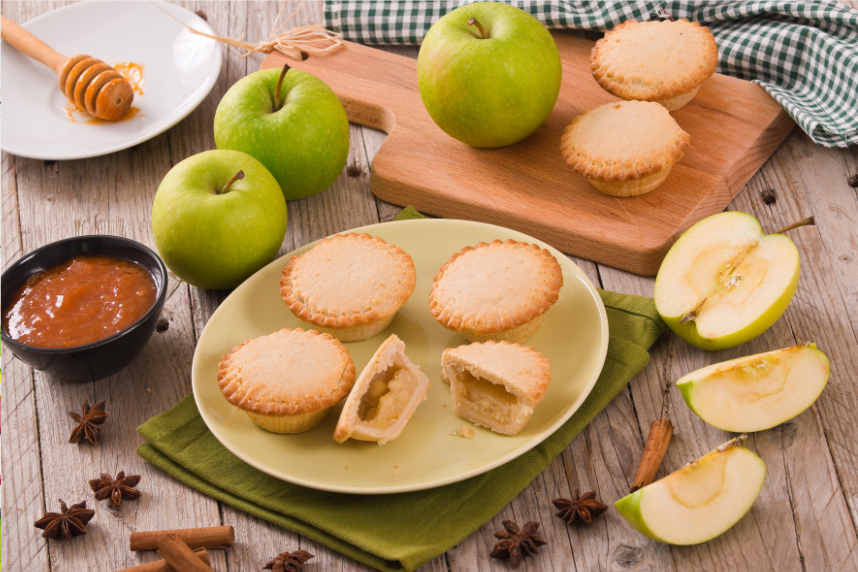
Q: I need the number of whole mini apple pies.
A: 5